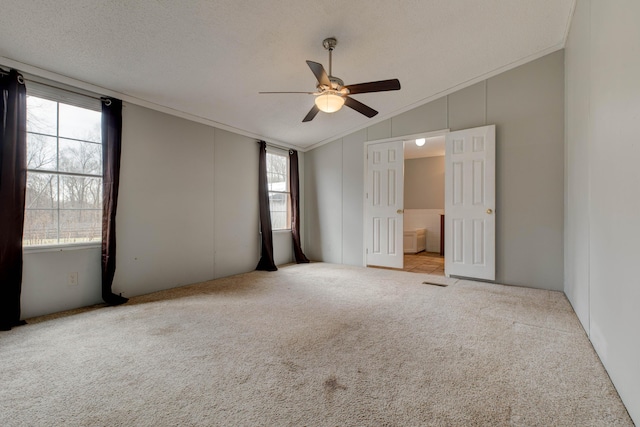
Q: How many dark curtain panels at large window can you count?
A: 2